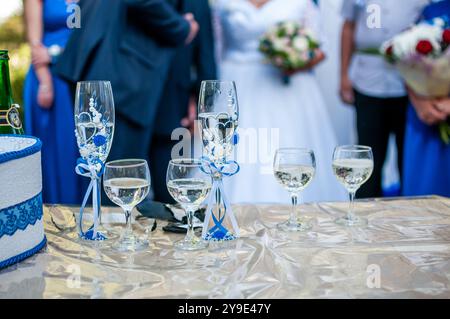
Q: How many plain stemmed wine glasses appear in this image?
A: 4